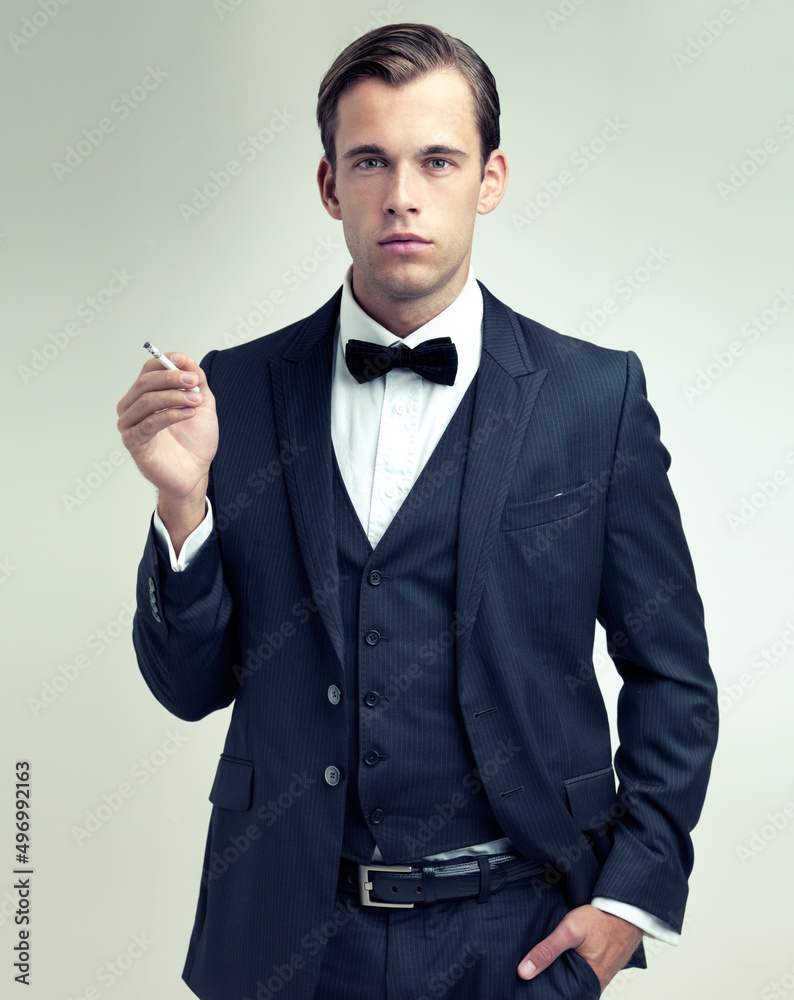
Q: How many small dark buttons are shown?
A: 5